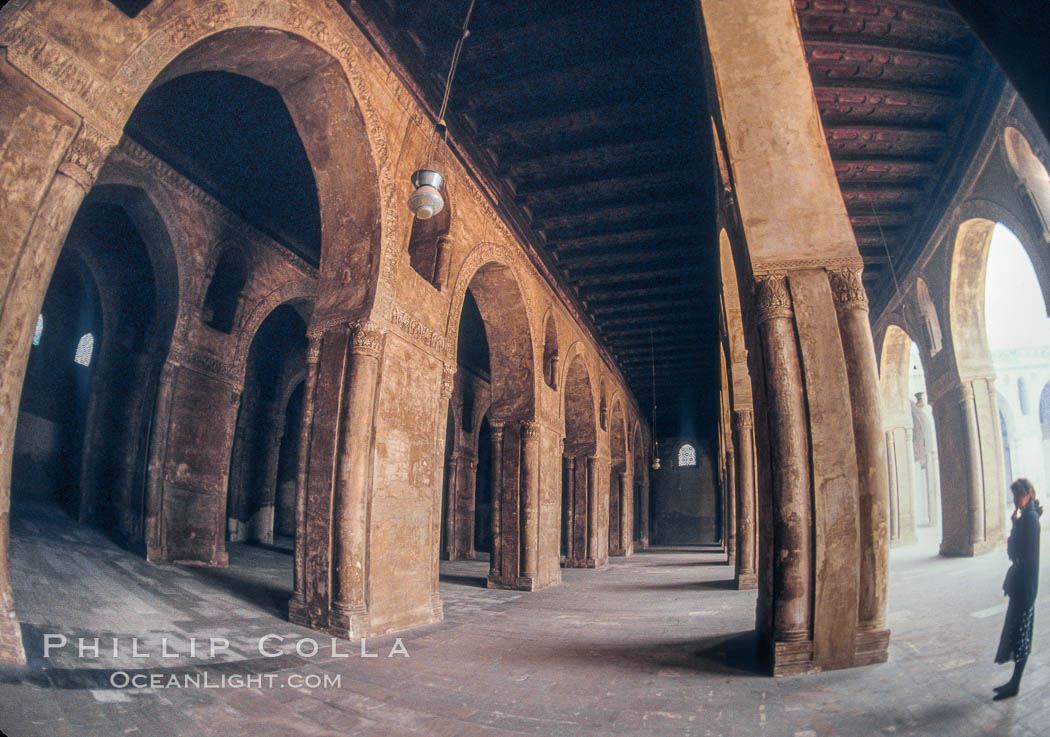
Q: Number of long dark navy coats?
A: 1